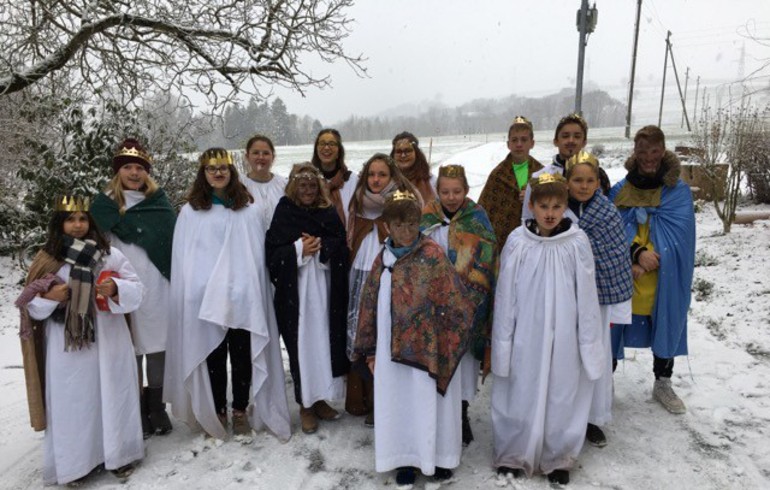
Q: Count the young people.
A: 15